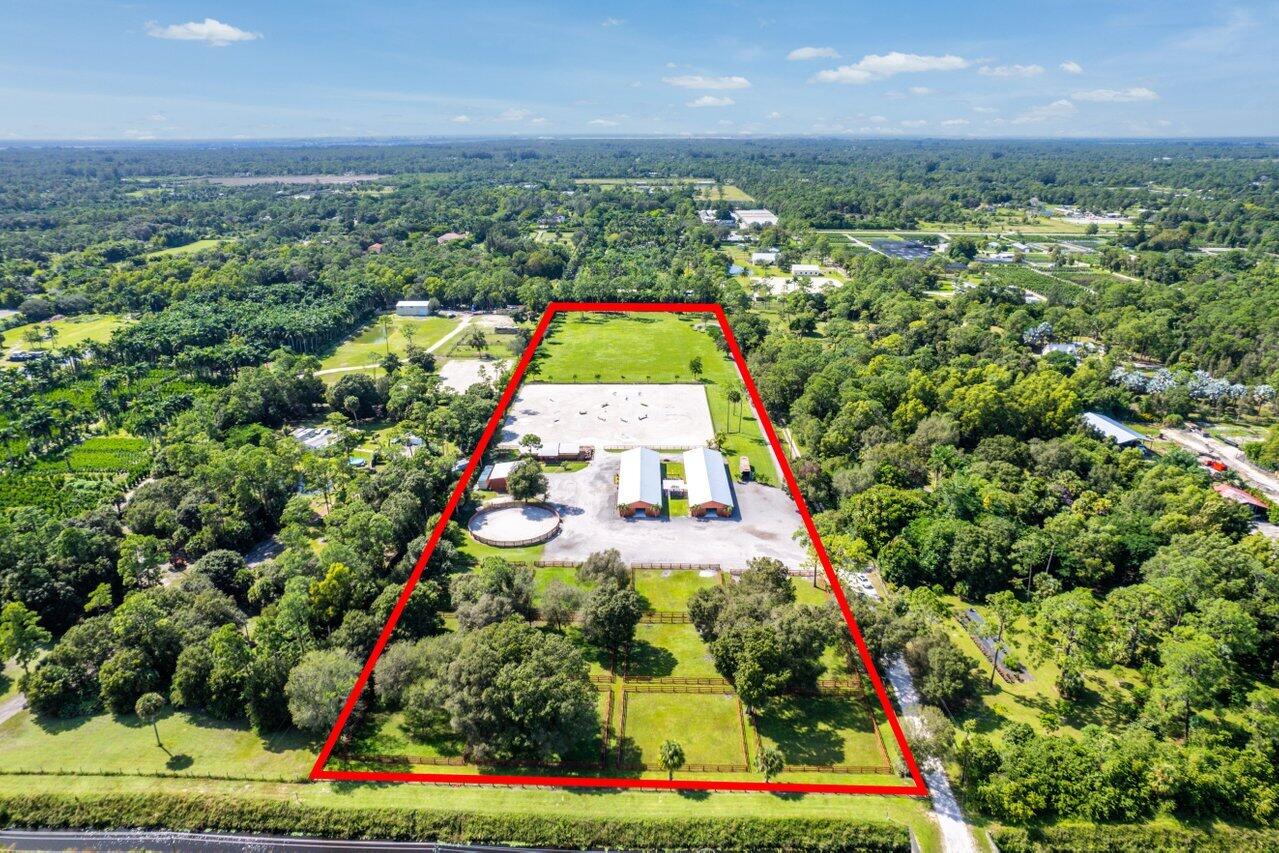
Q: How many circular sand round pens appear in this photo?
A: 1